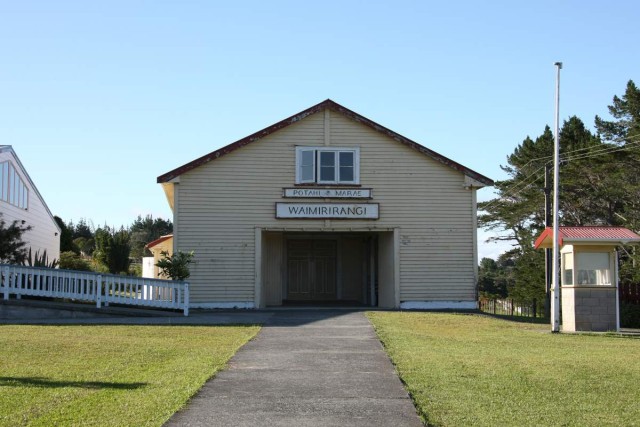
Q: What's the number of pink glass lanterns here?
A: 0